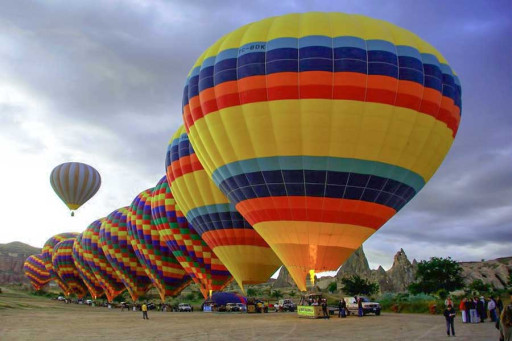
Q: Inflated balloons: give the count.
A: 11